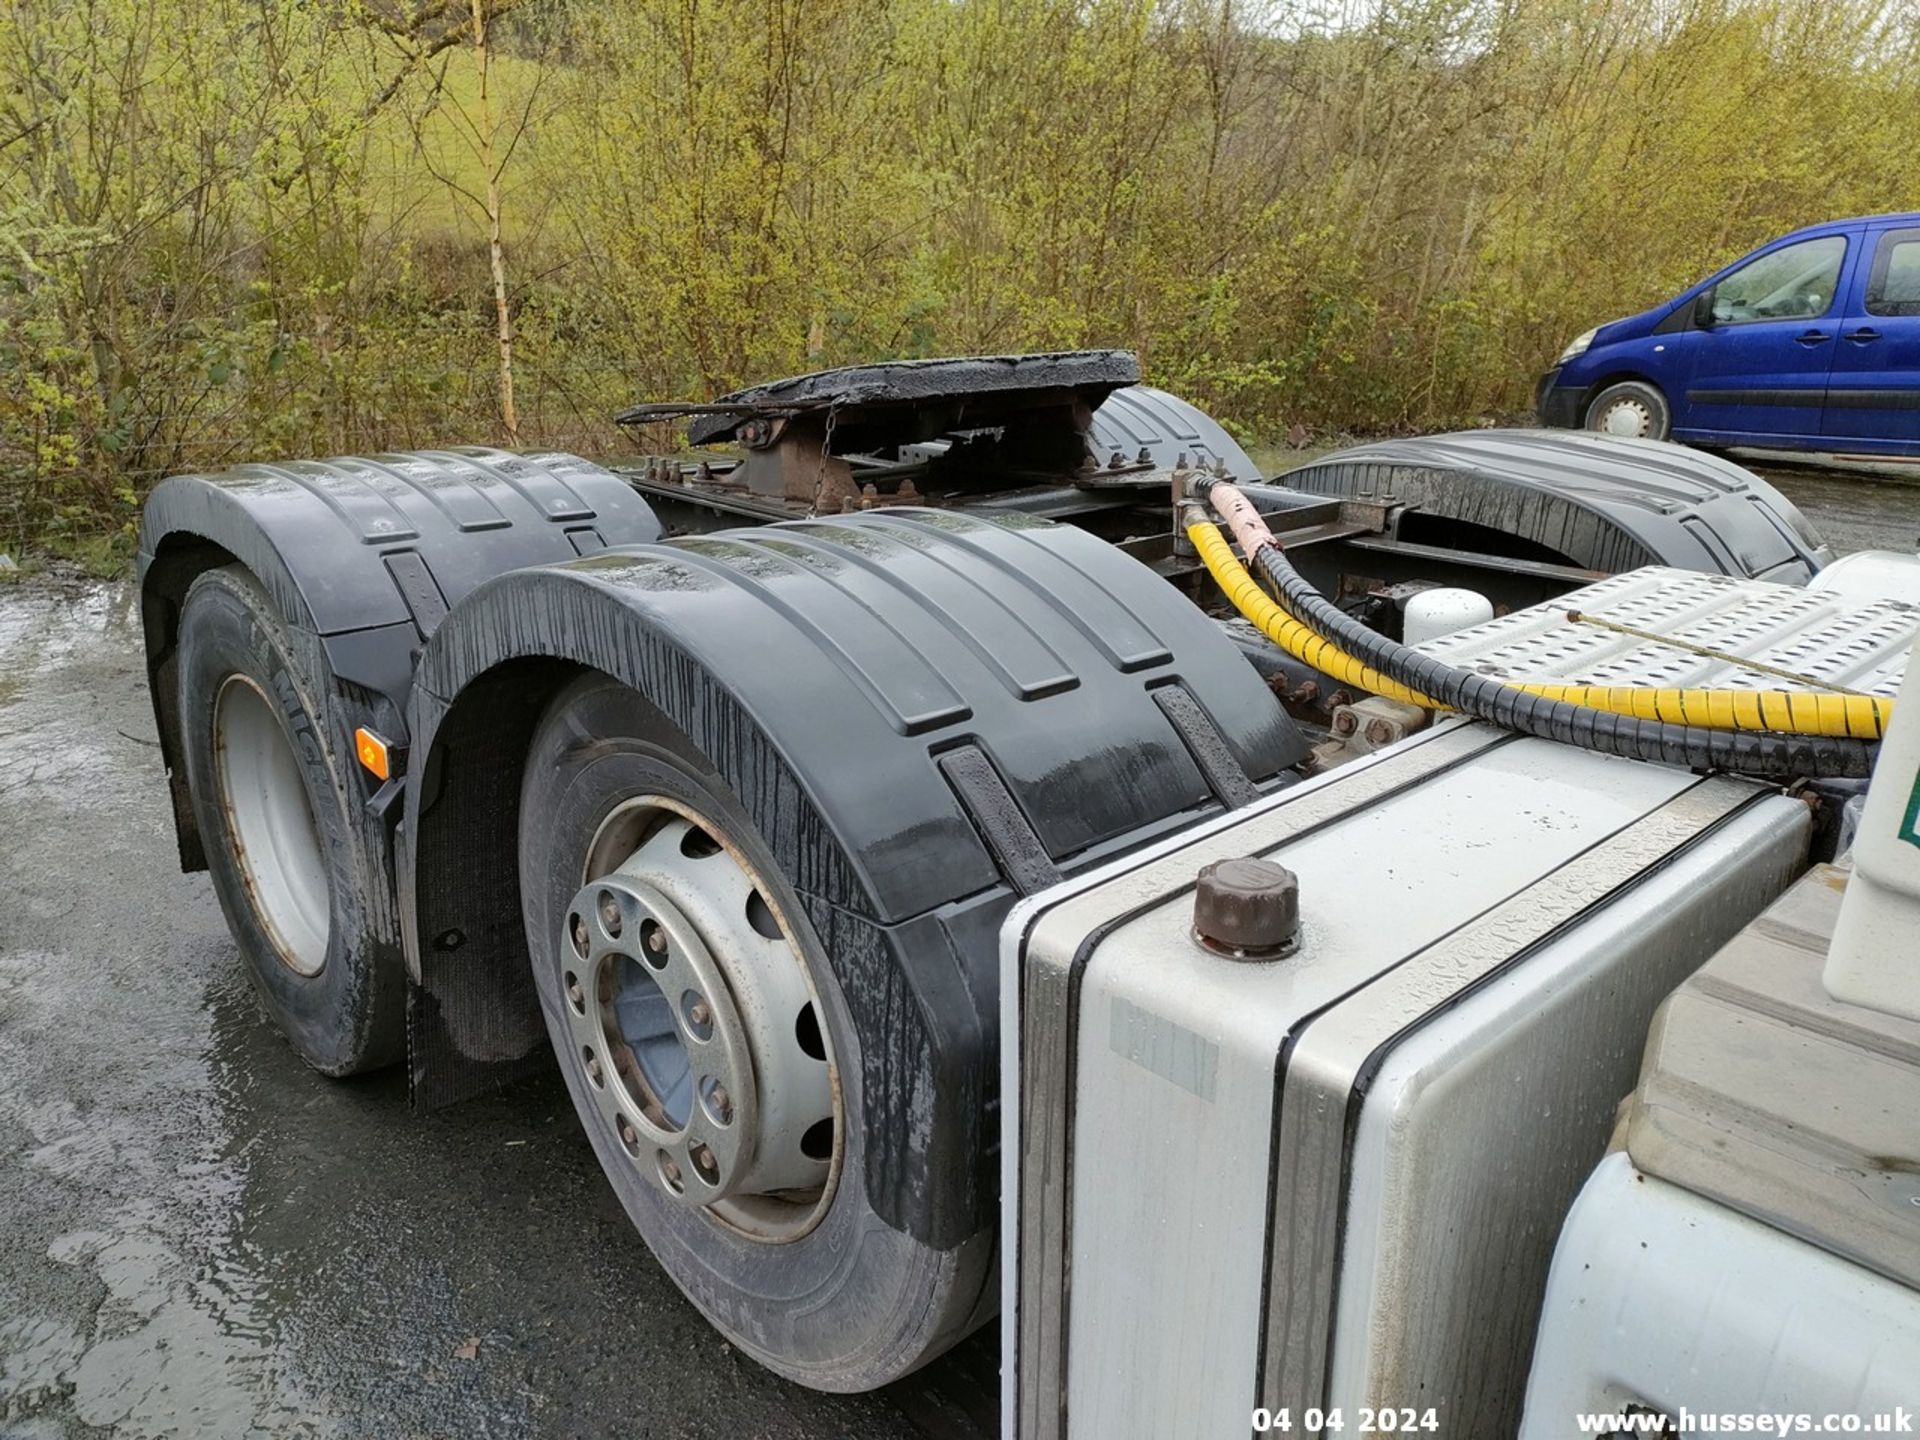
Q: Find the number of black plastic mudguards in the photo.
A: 4